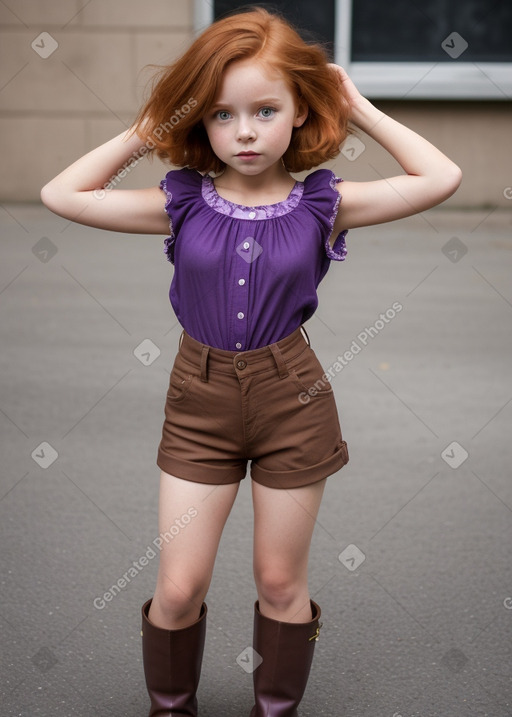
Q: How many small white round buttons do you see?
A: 5